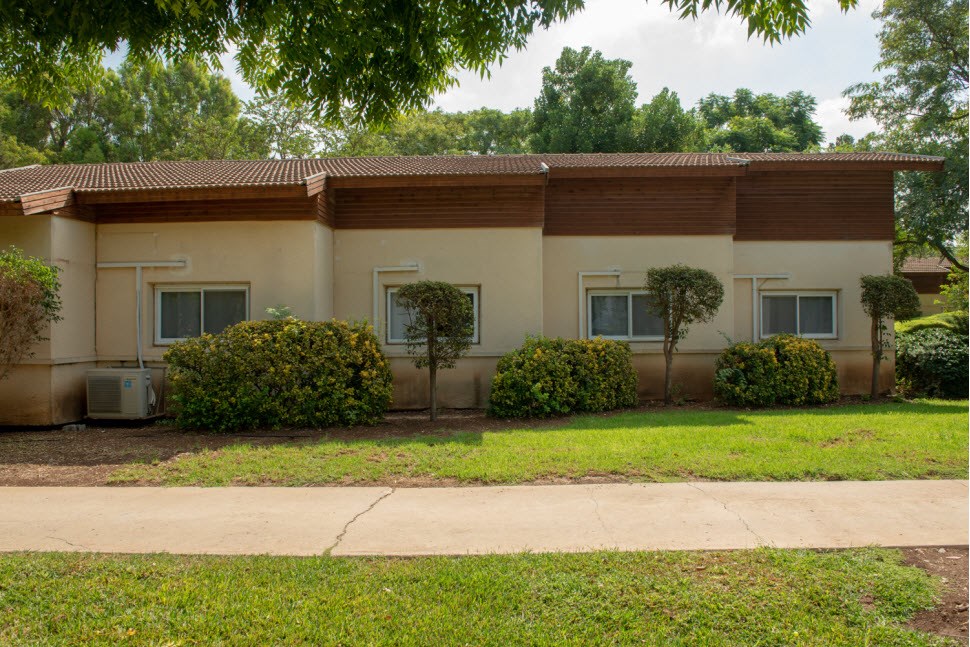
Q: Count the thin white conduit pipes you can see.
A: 4